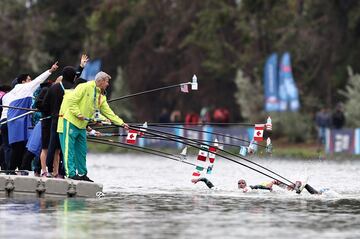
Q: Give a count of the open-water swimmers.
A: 3